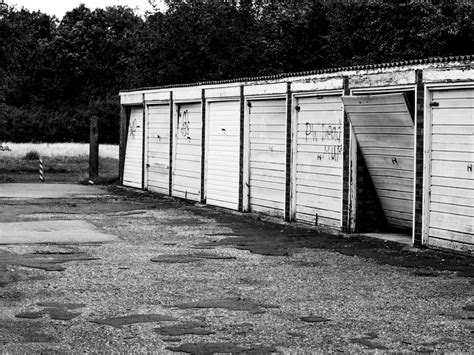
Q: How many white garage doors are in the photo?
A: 8